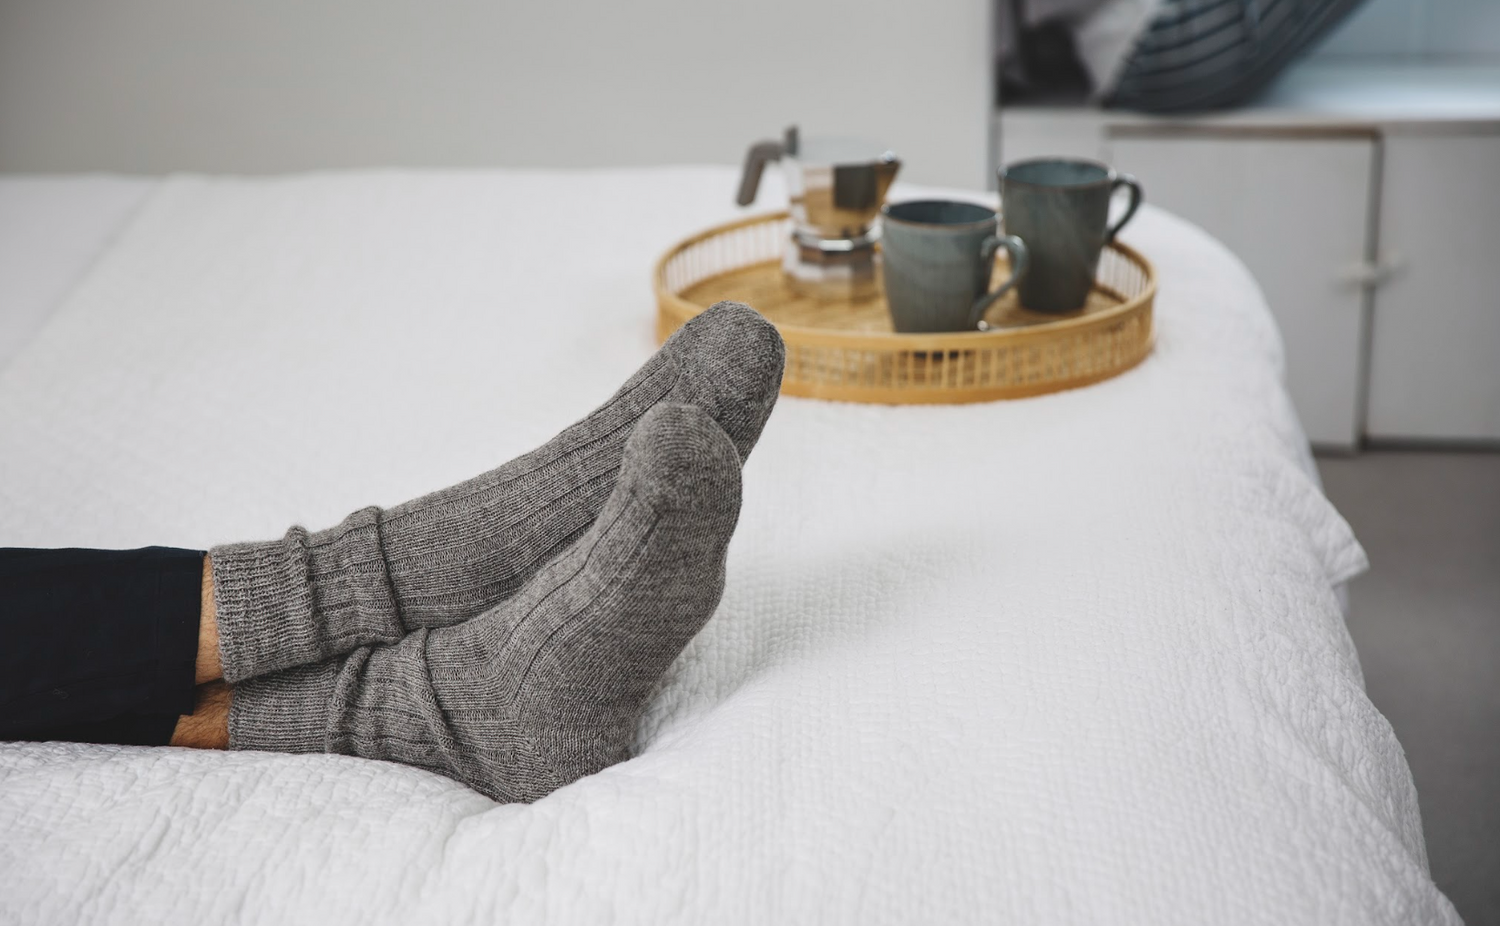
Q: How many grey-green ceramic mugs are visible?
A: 2